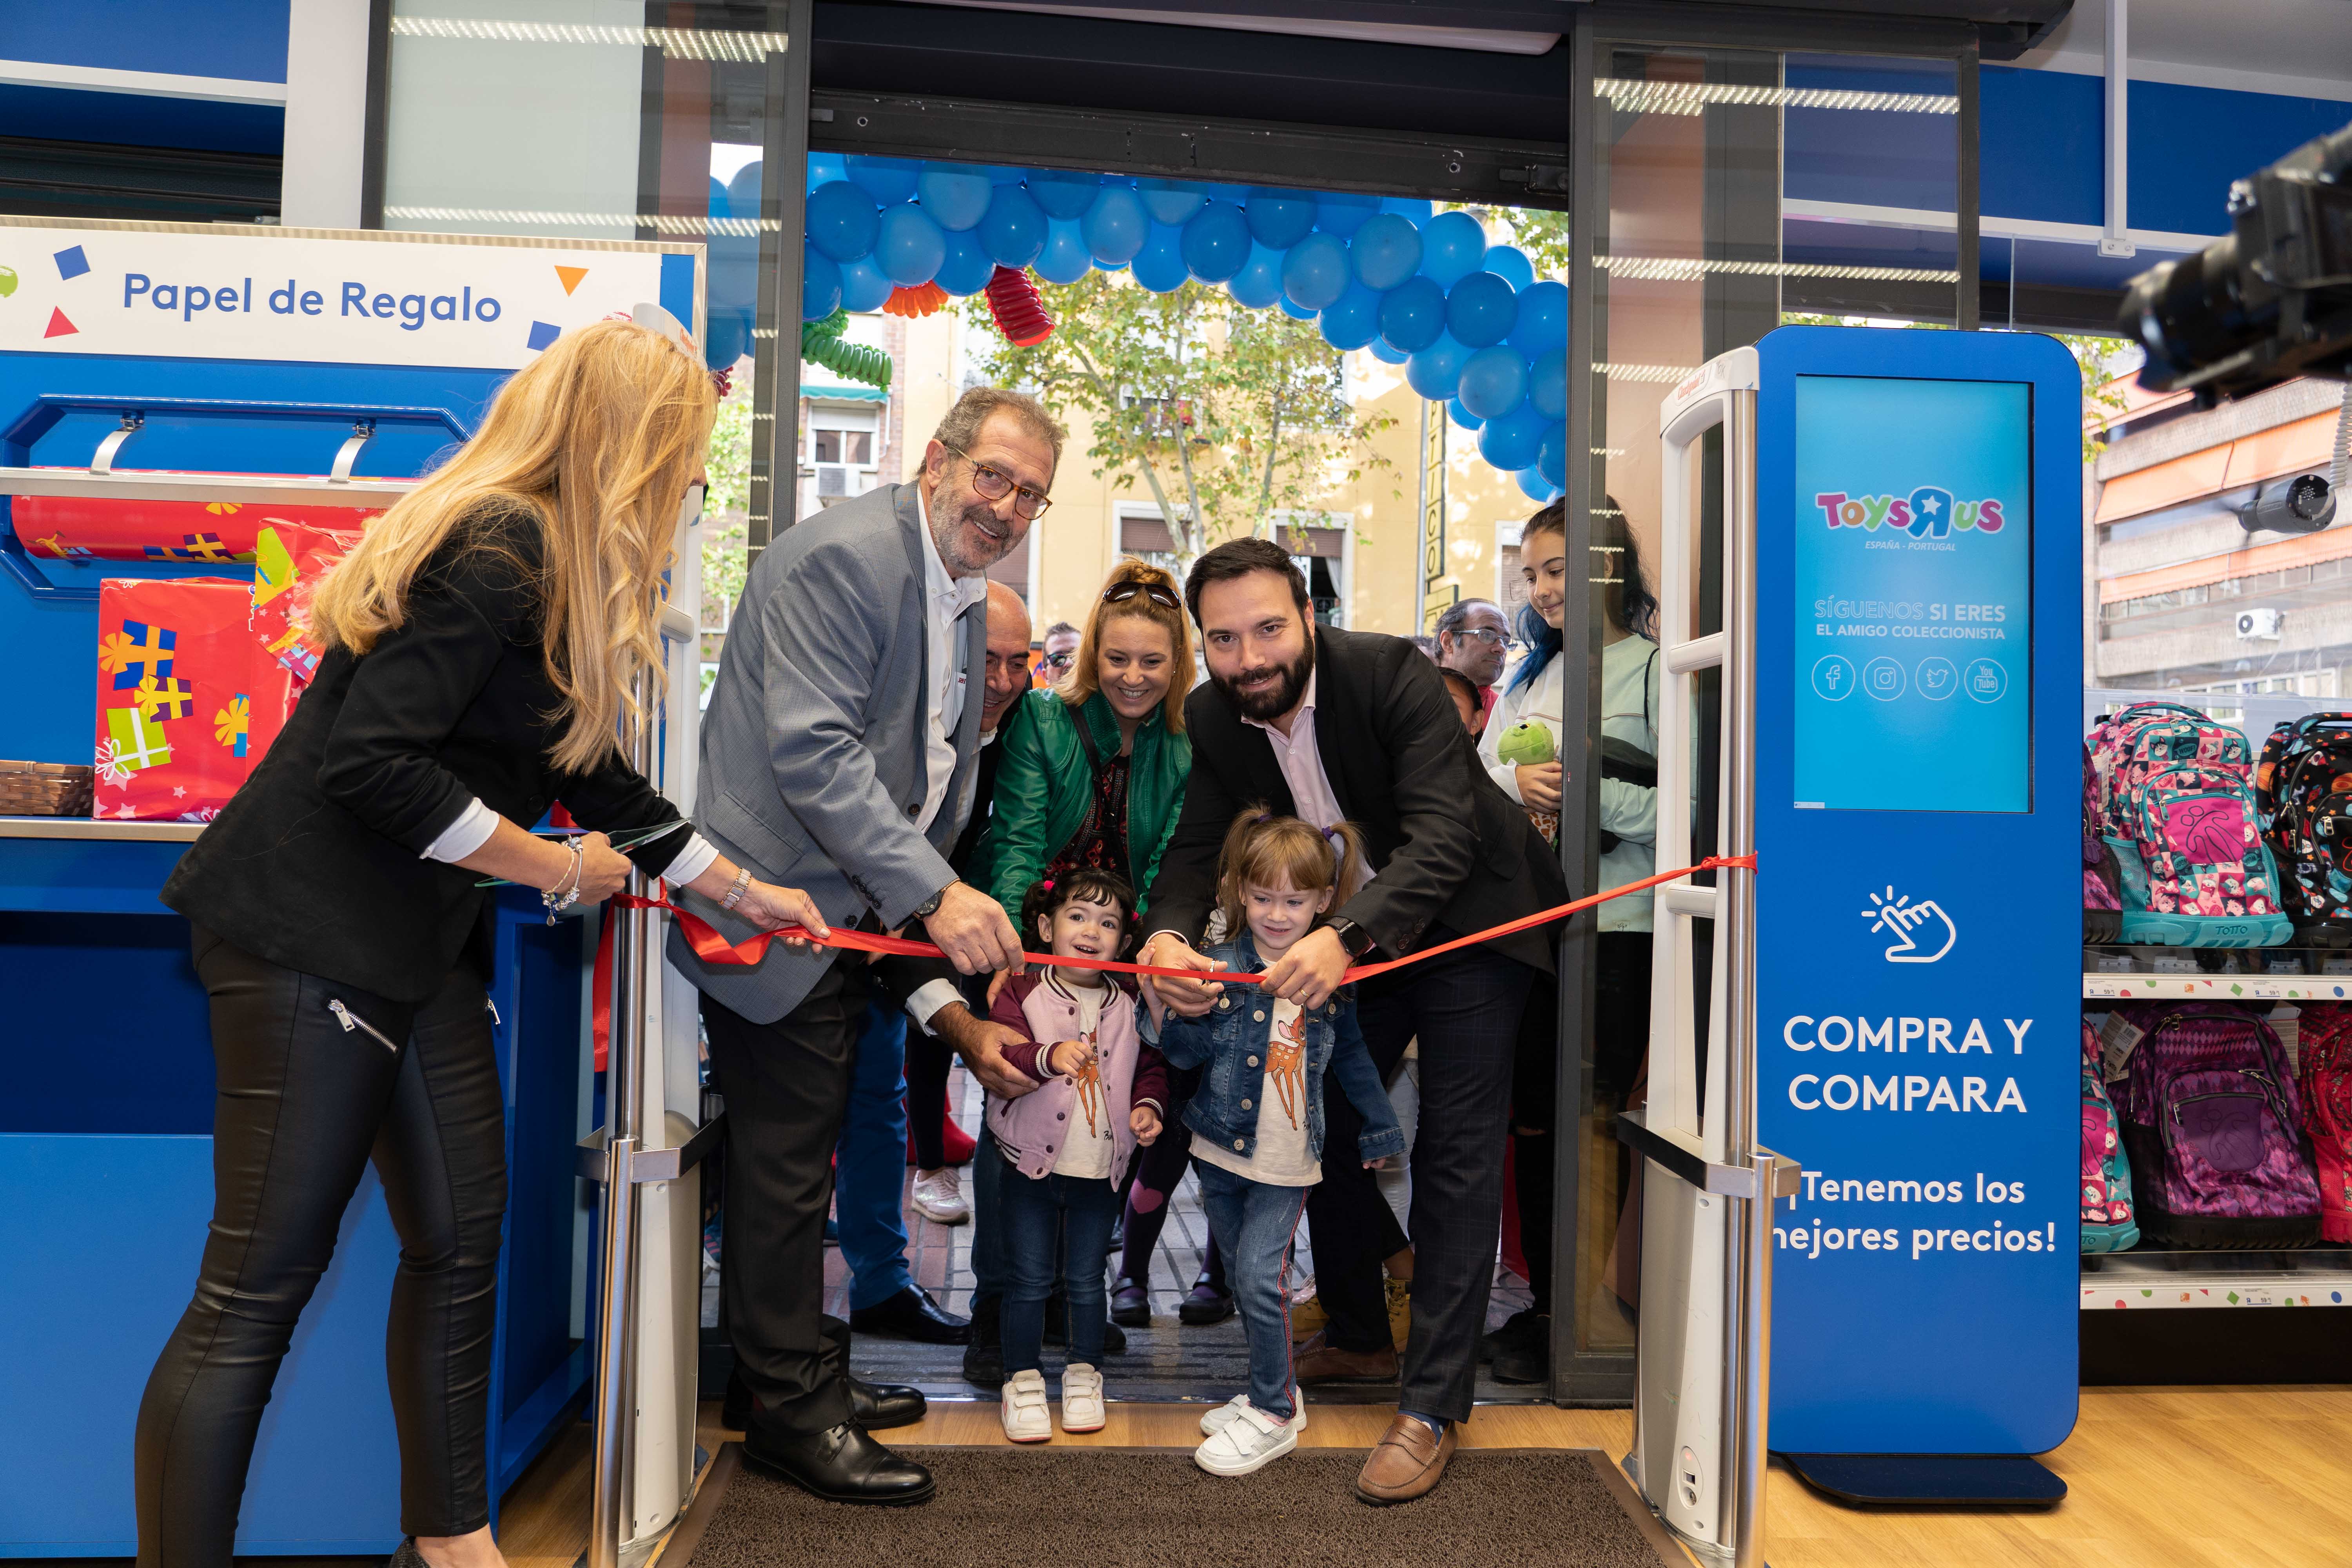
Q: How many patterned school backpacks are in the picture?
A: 6